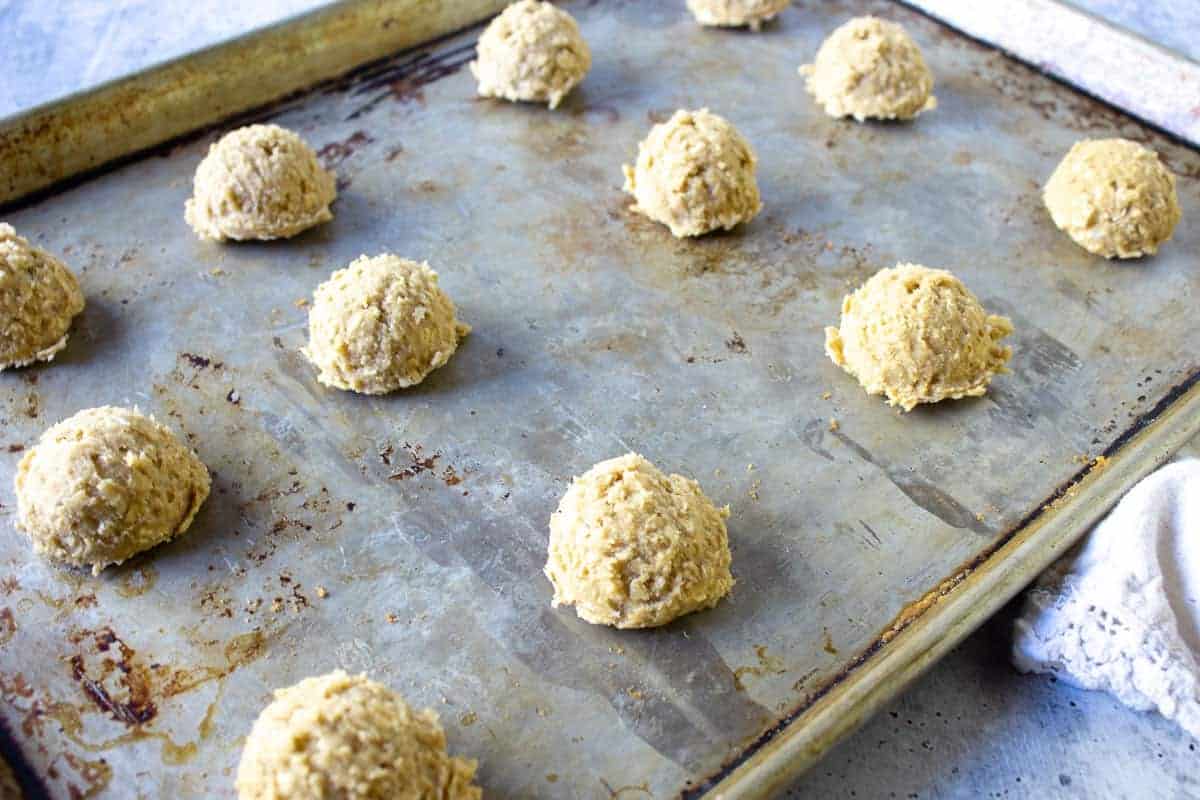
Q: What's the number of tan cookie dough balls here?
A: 12